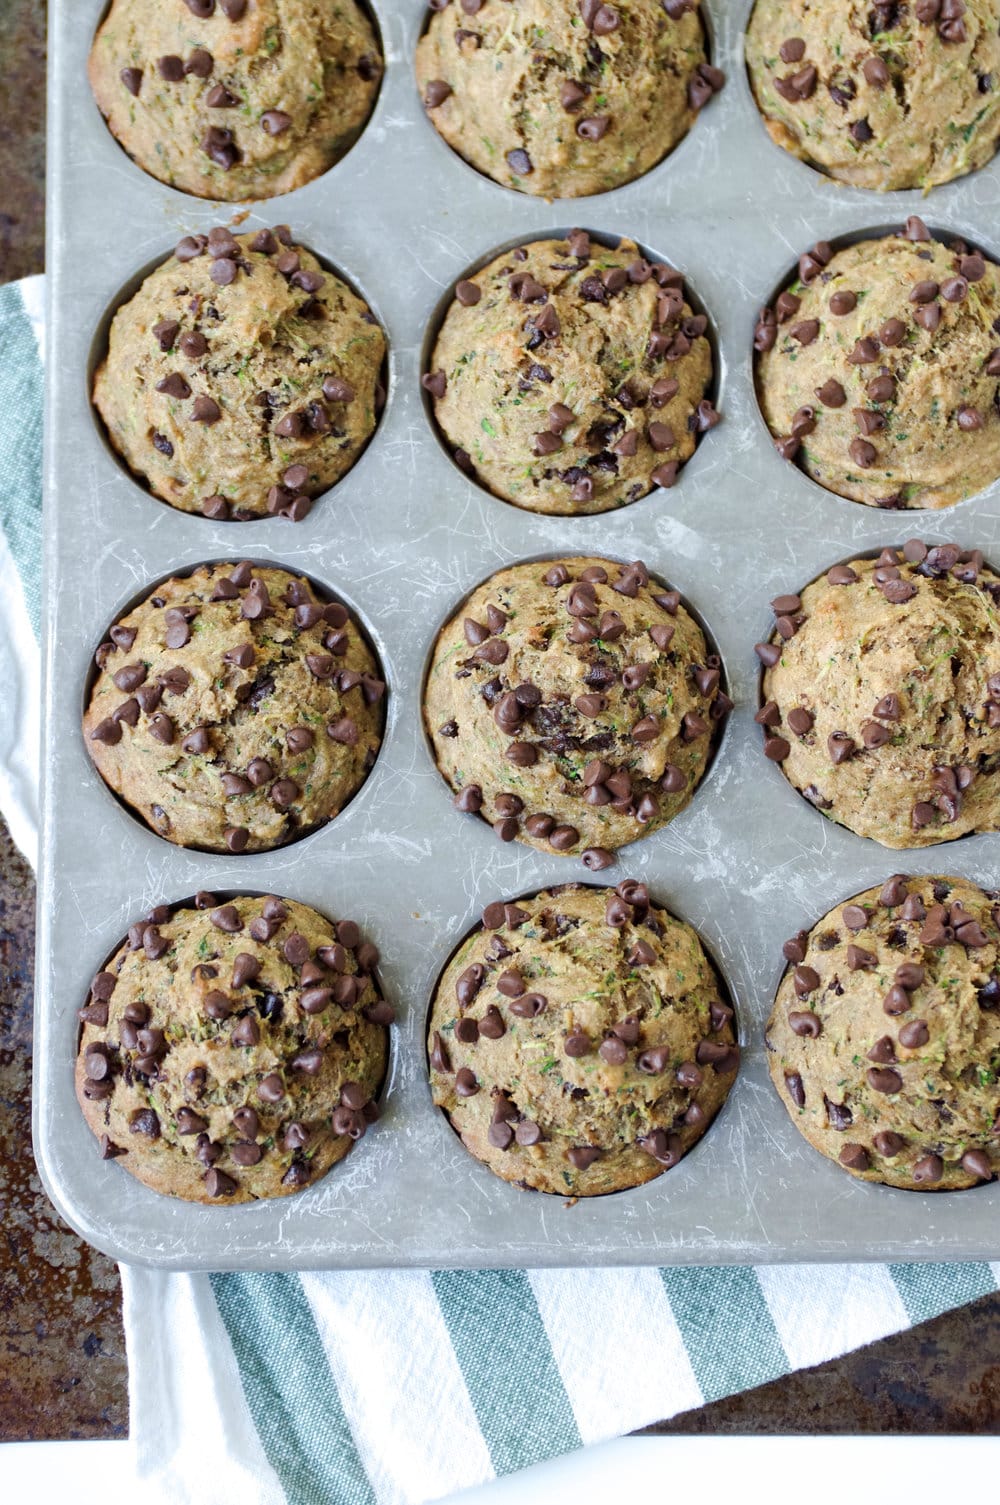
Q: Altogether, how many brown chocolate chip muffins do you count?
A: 12